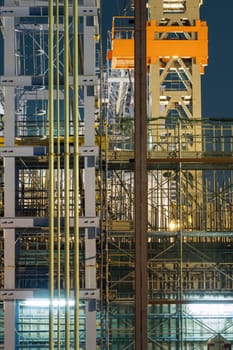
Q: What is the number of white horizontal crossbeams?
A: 5